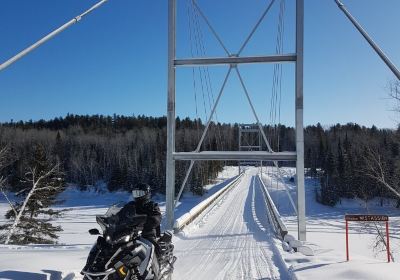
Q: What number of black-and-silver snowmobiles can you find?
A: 1